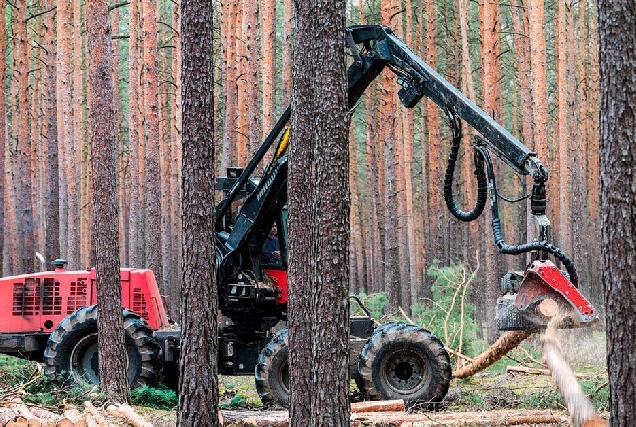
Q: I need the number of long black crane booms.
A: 1